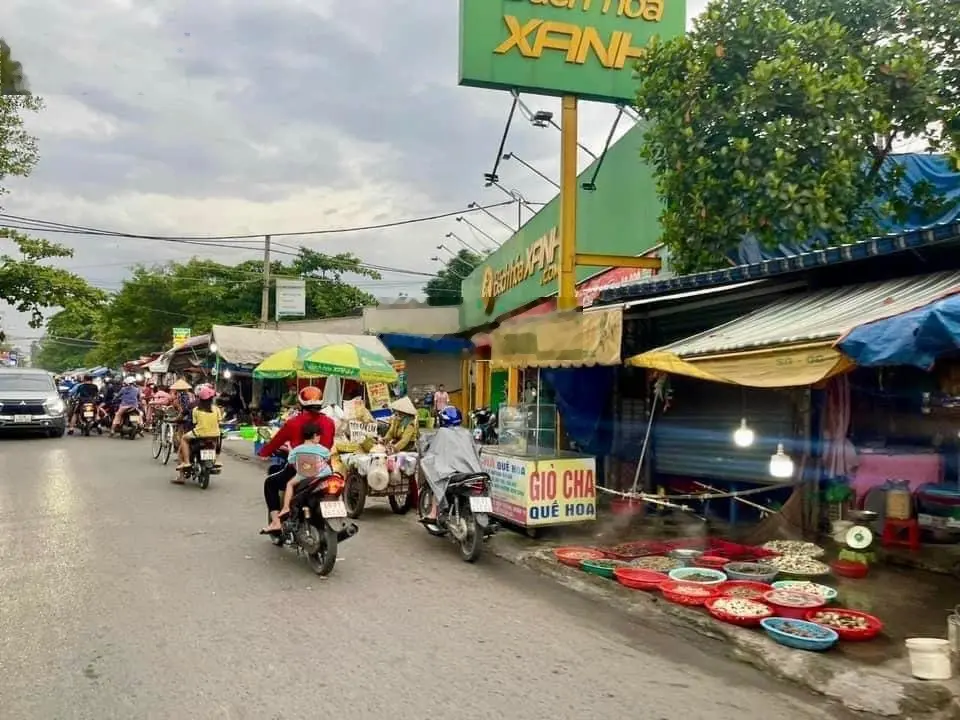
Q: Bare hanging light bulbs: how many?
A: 2